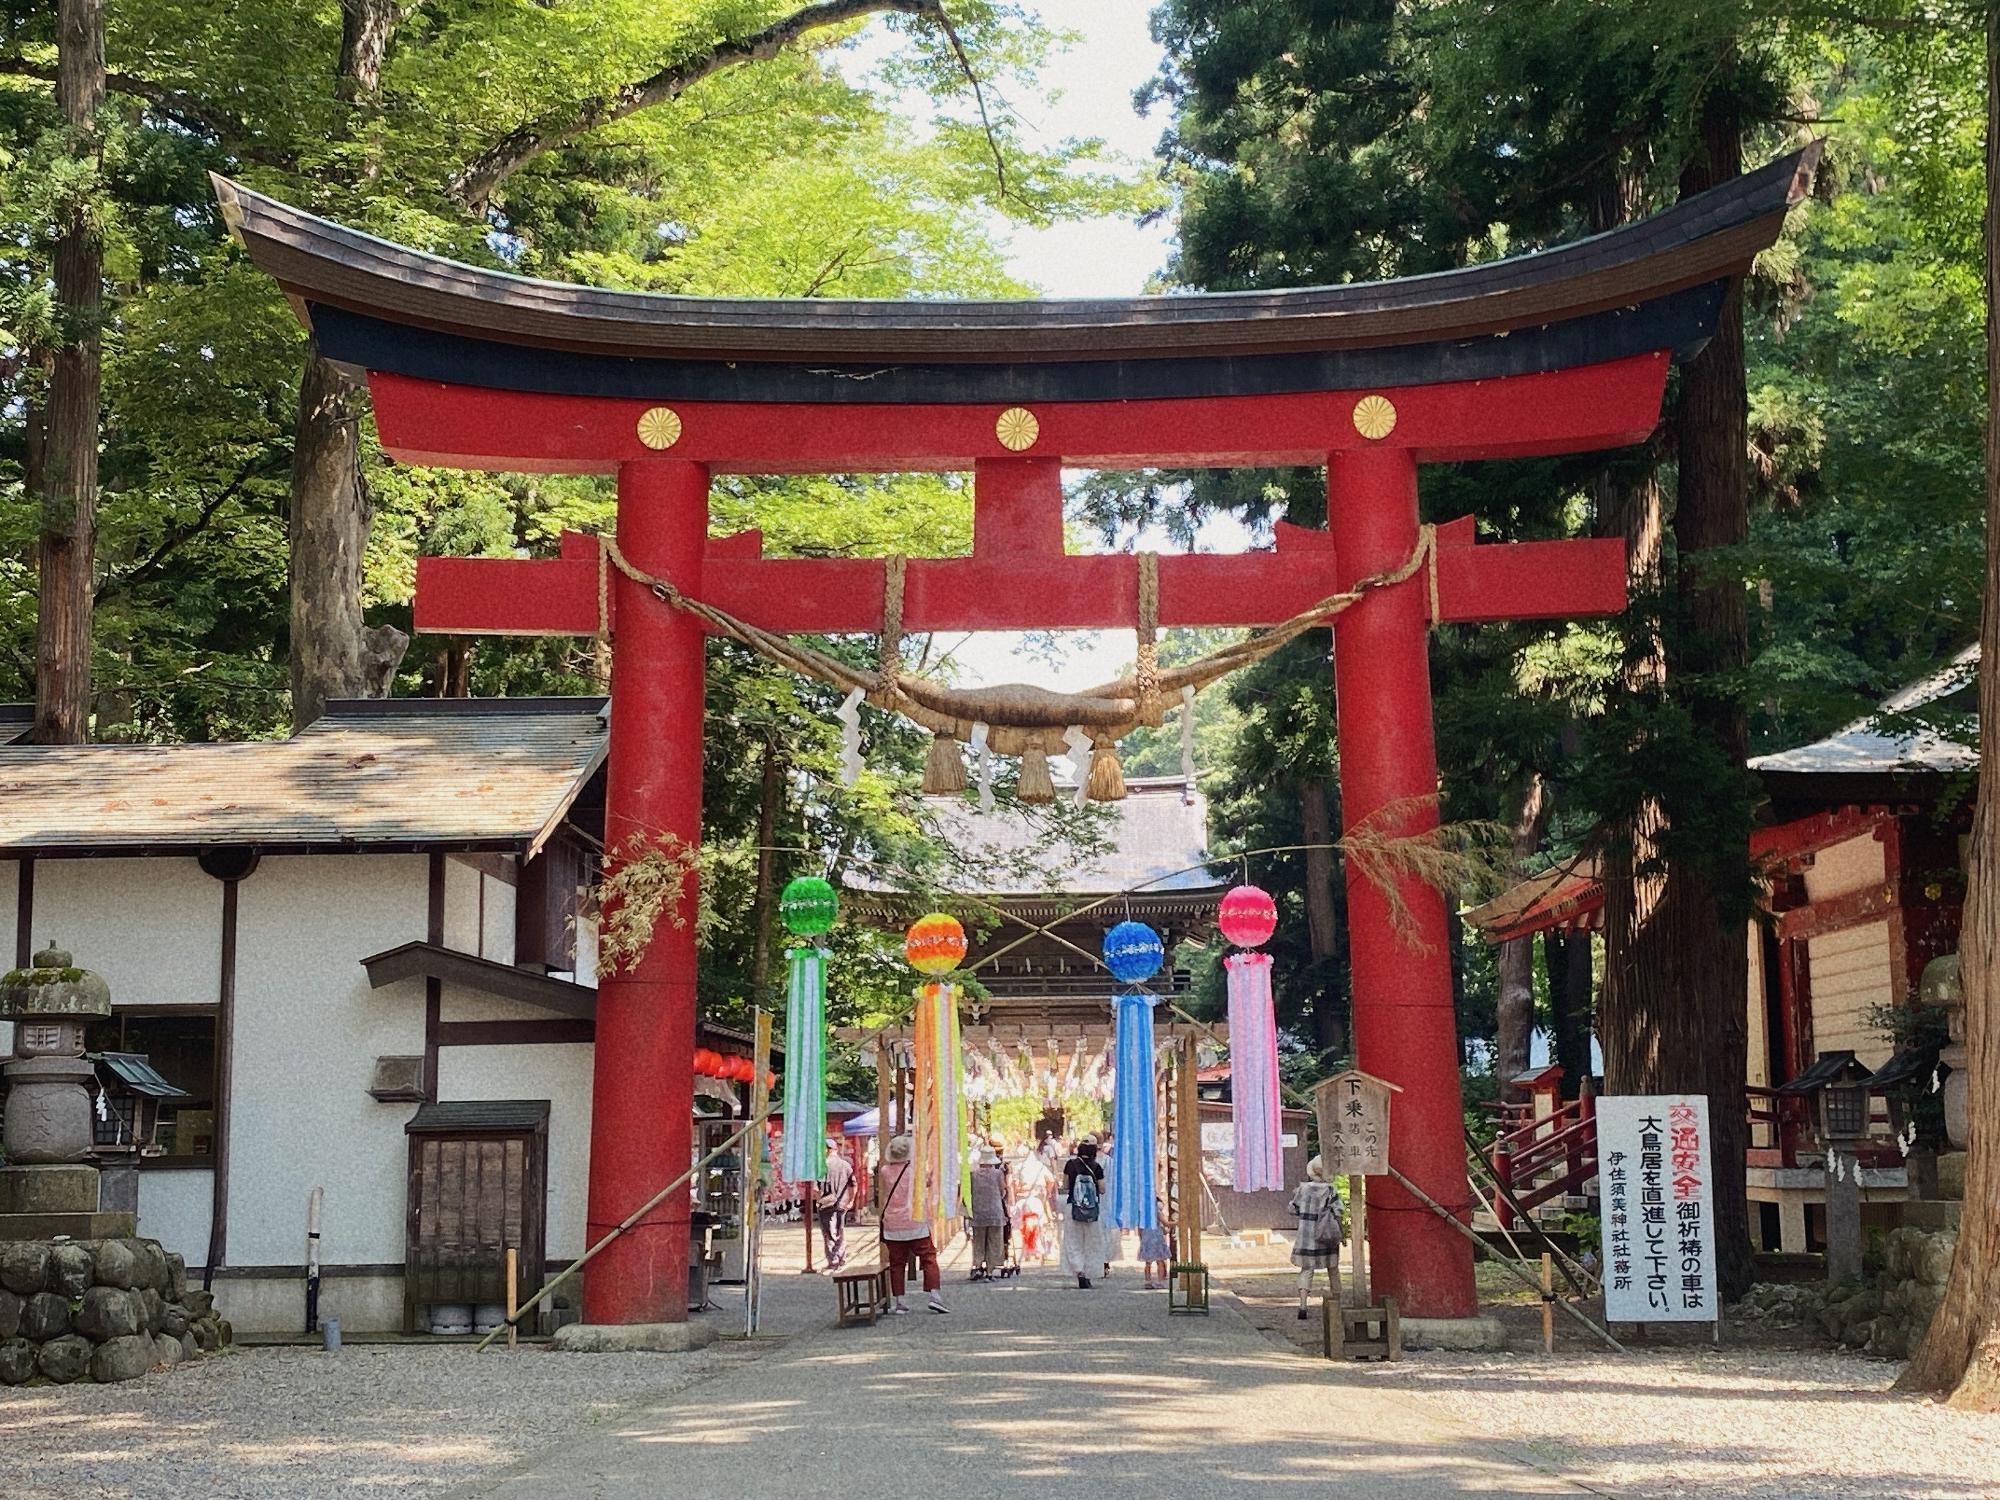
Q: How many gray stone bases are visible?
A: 2